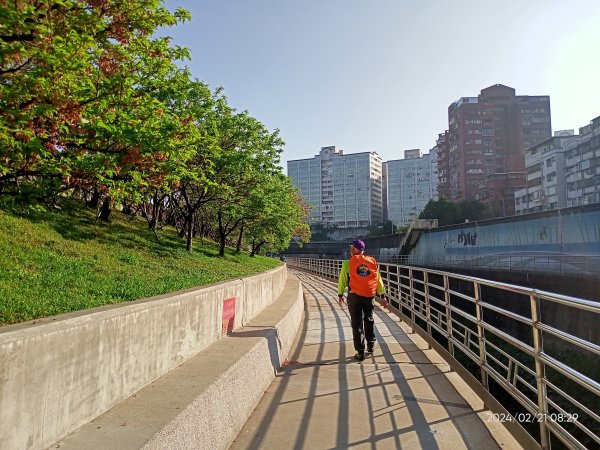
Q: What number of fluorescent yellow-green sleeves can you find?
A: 2